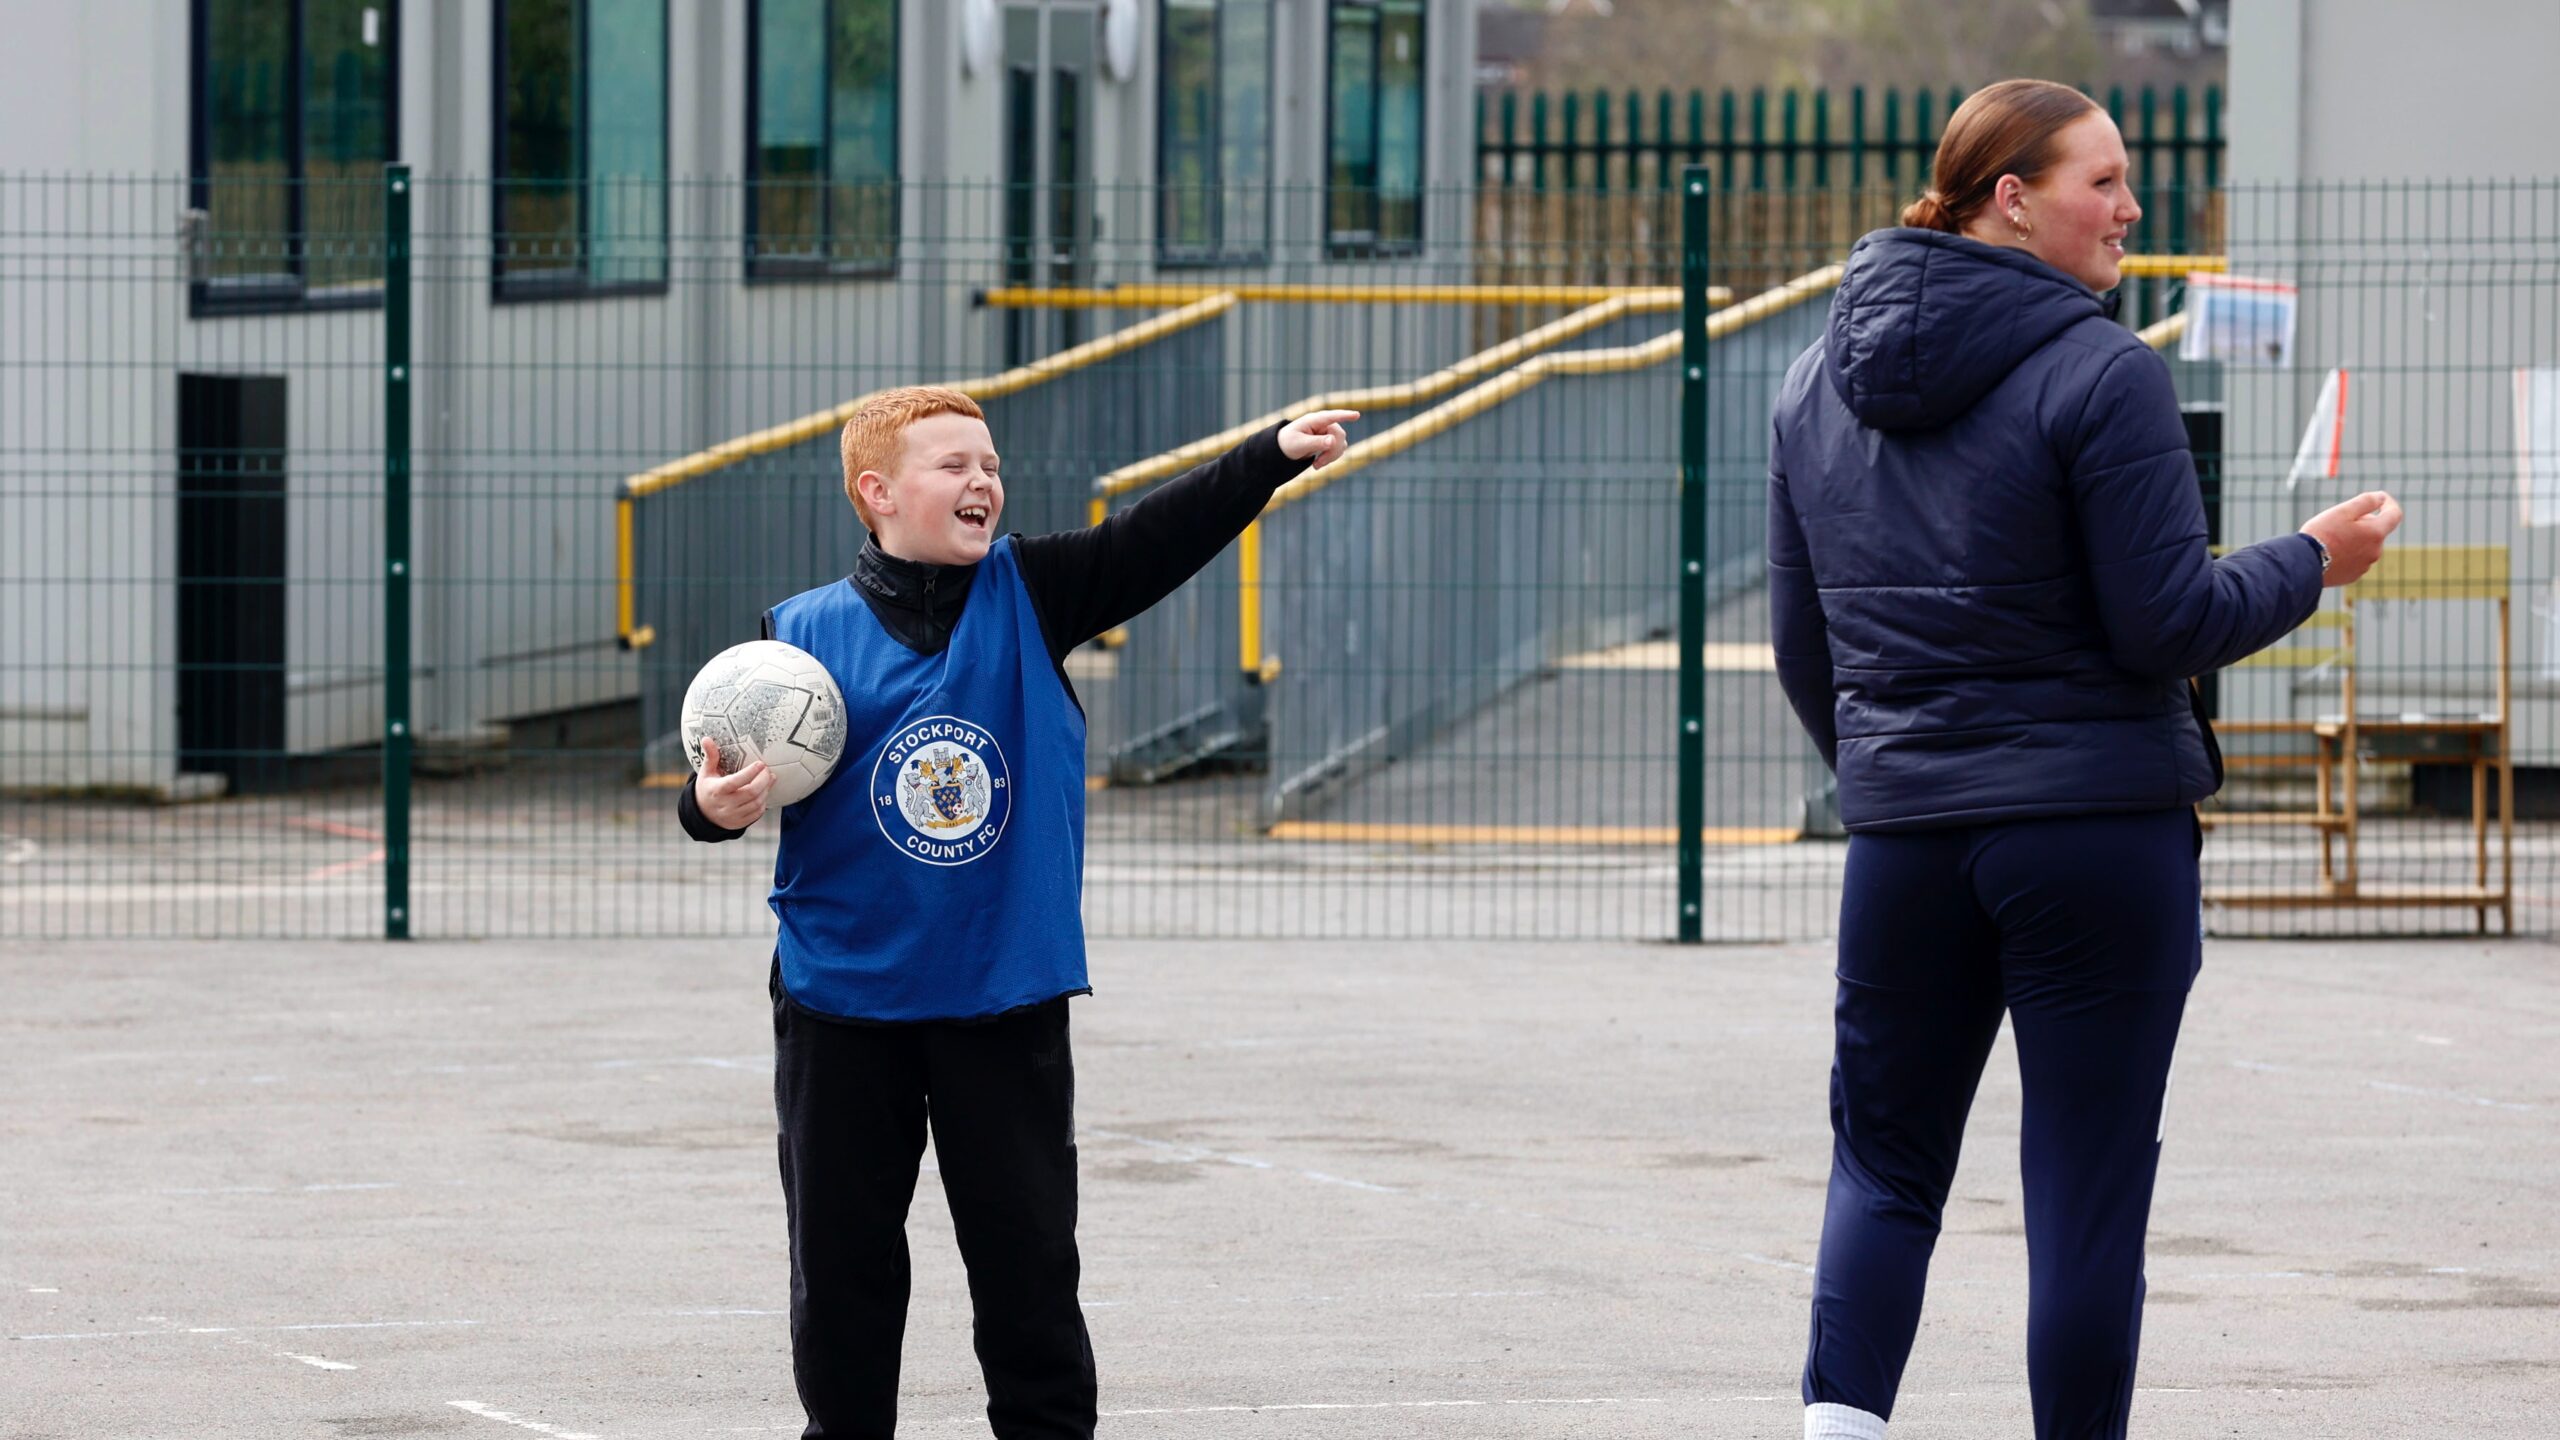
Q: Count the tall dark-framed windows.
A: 5